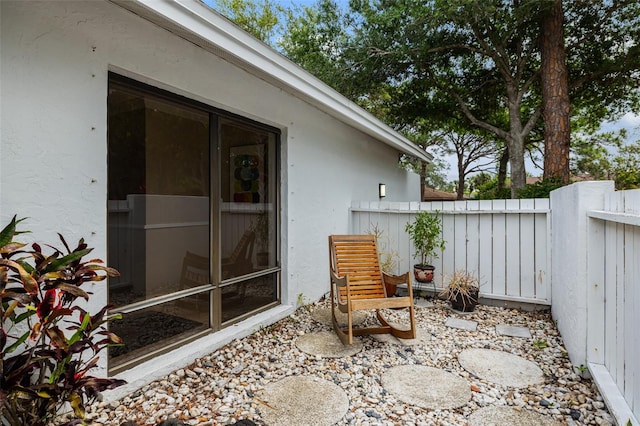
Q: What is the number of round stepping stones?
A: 7